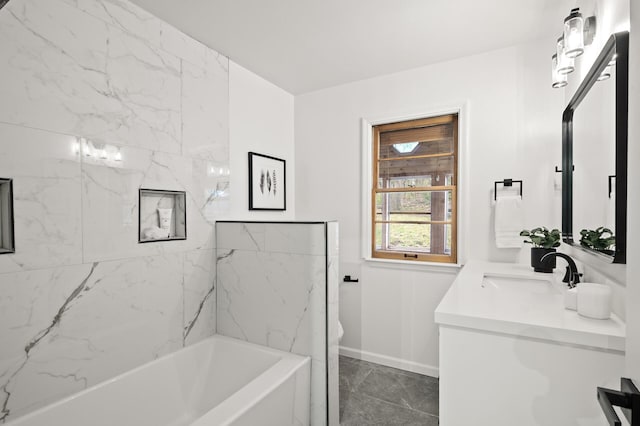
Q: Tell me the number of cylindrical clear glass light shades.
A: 3